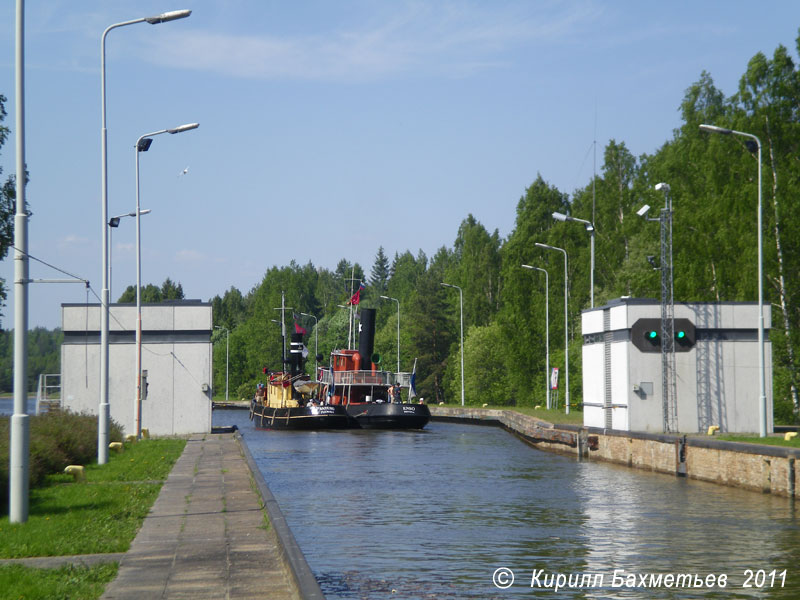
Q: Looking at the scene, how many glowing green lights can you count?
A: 2